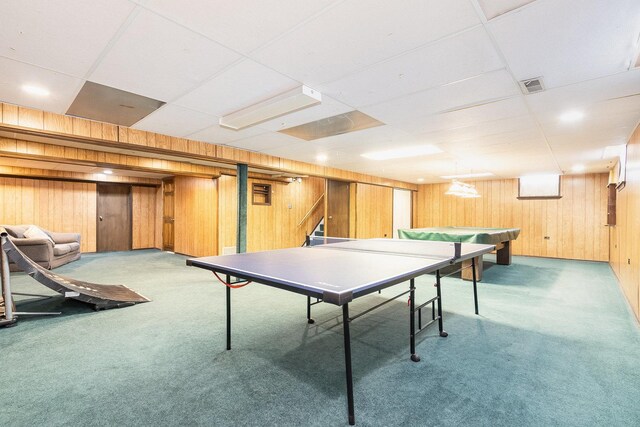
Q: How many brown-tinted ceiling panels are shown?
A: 2